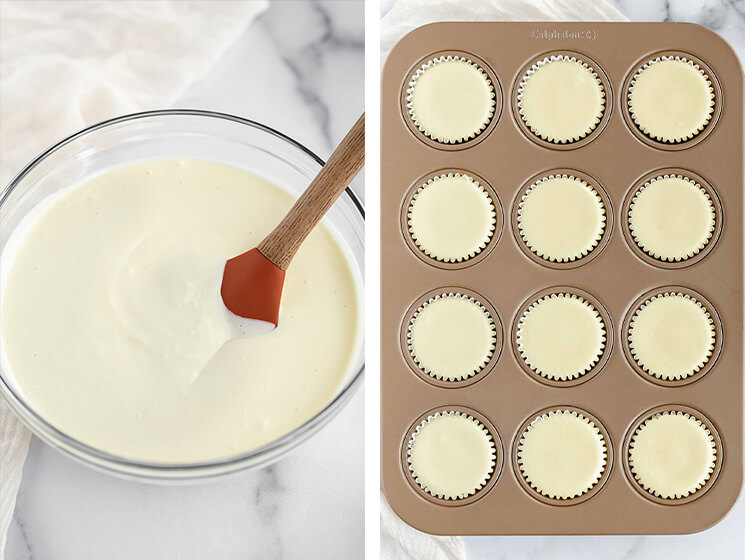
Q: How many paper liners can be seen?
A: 12